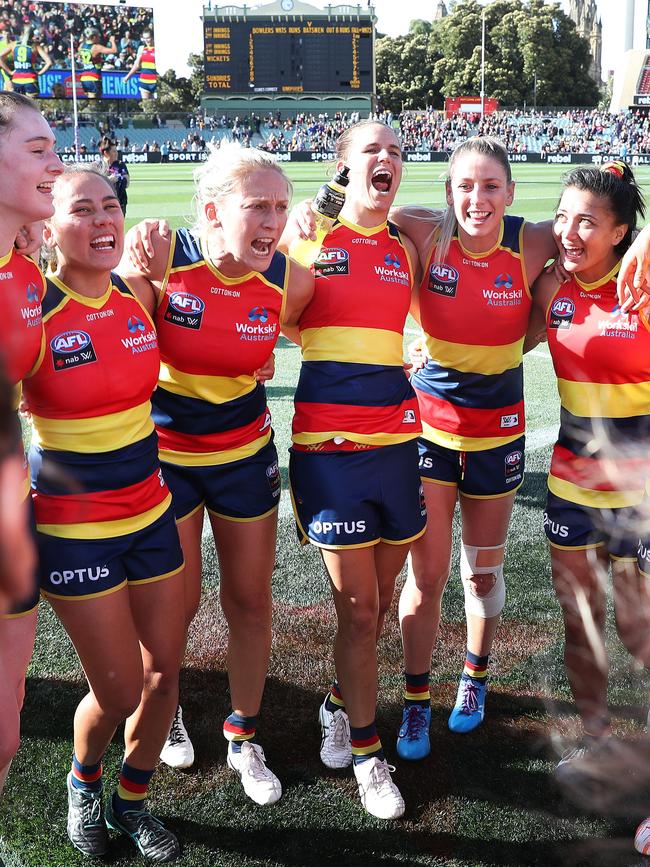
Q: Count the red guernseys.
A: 6